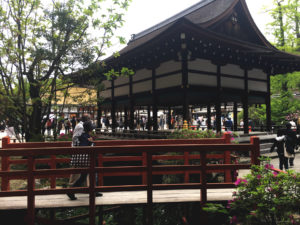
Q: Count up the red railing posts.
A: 11